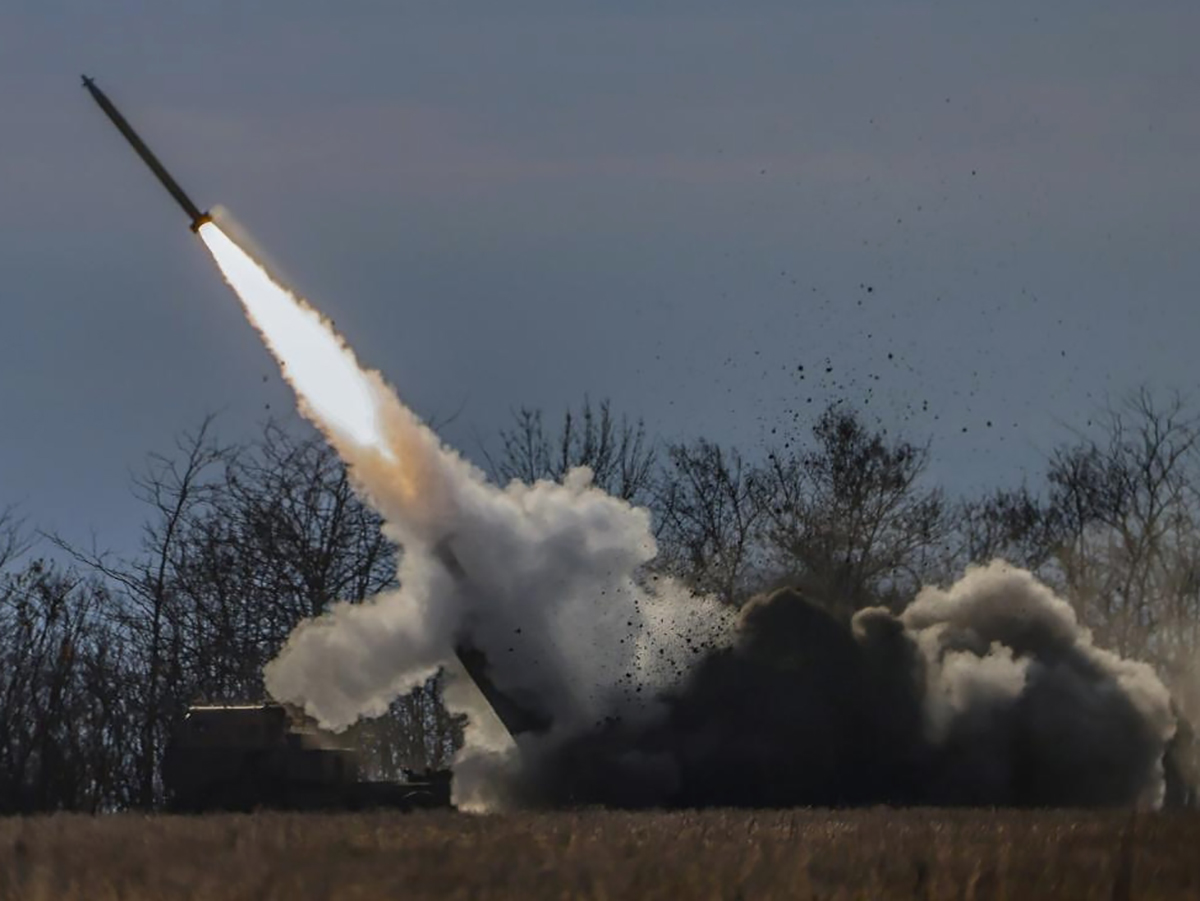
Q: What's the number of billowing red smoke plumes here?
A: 0